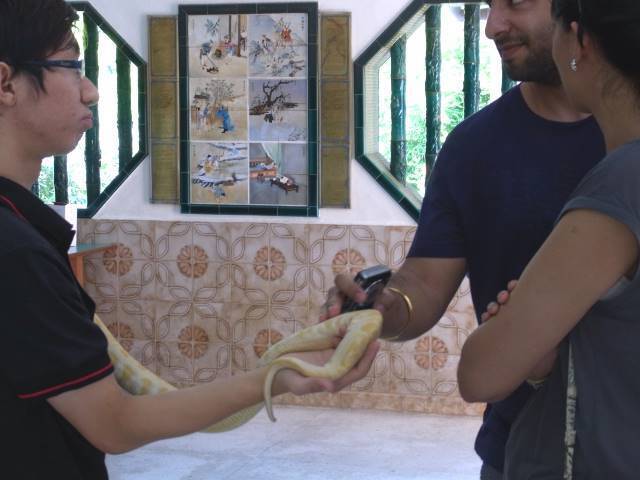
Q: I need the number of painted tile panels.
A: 6